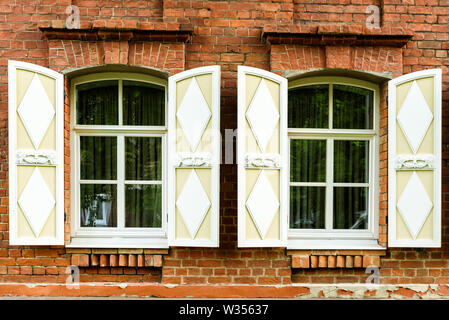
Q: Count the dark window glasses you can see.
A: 12